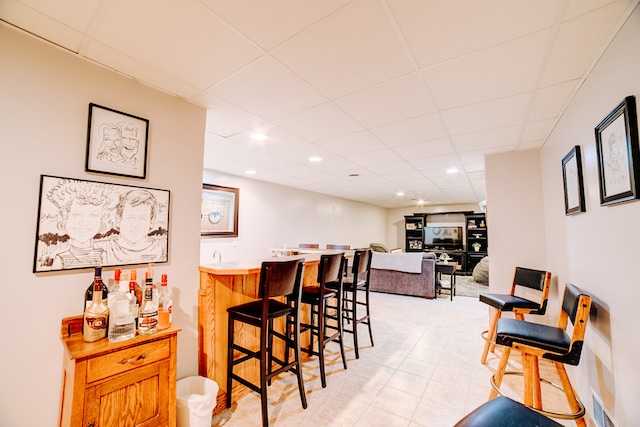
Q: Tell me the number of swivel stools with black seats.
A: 3